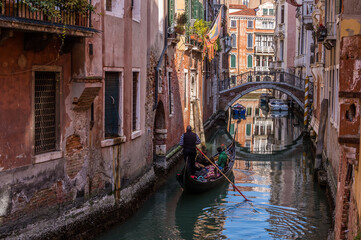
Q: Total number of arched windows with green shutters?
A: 2